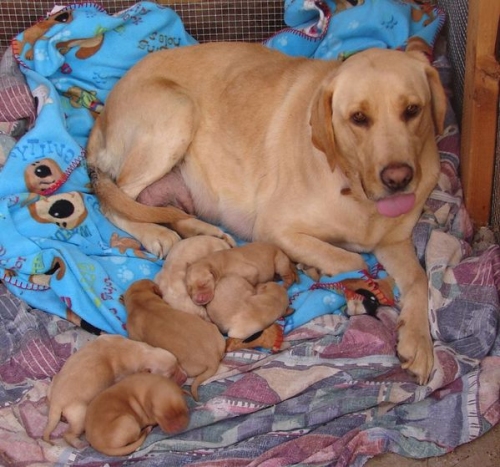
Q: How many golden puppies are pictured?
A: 6